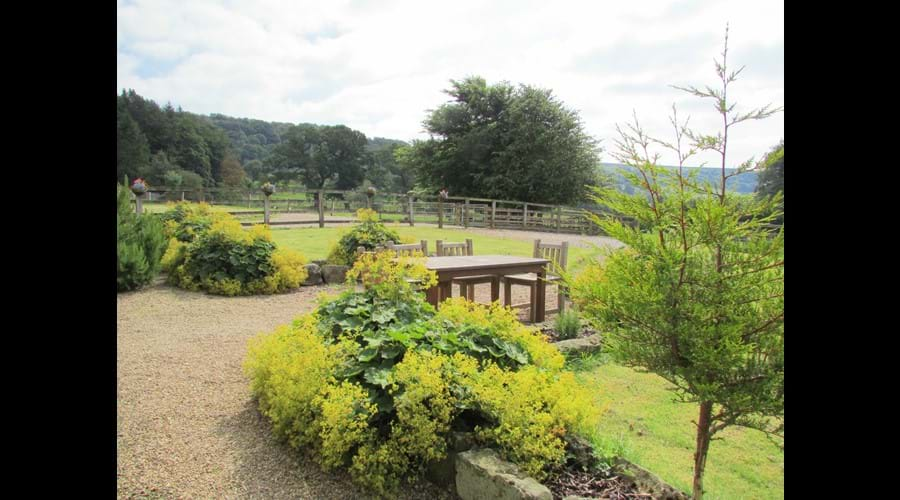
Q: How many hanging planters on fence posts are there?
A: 4